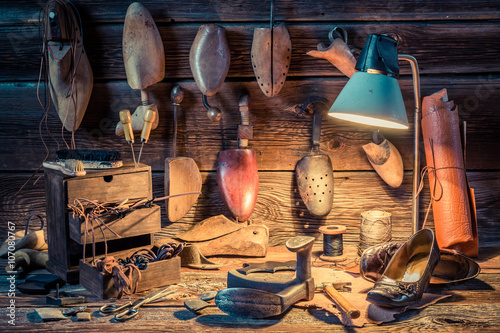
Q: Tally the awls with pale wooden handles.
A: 2